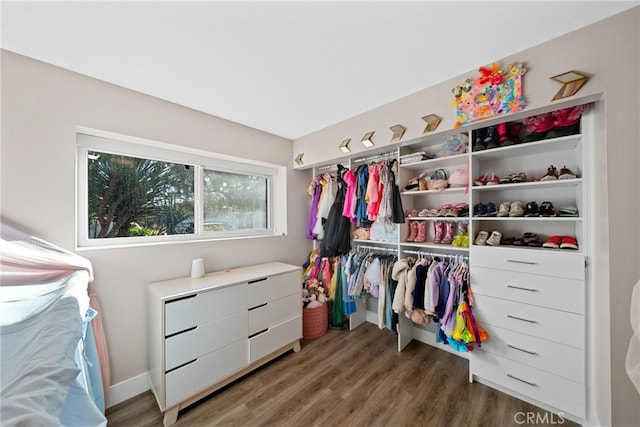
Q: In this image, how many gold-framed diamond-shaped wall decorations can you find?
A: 6